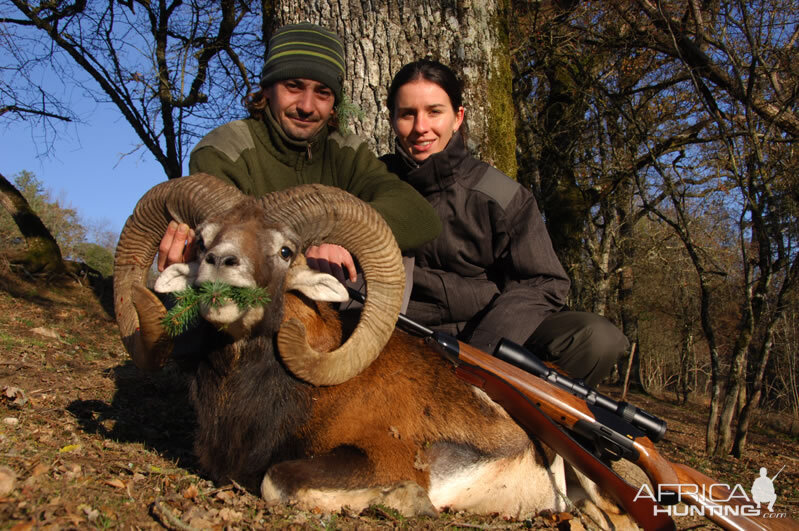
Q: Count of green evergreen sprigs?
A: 2